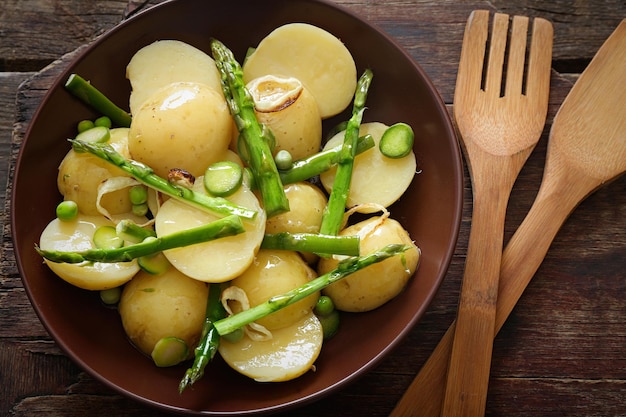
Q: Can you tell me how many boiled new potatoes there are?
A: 13